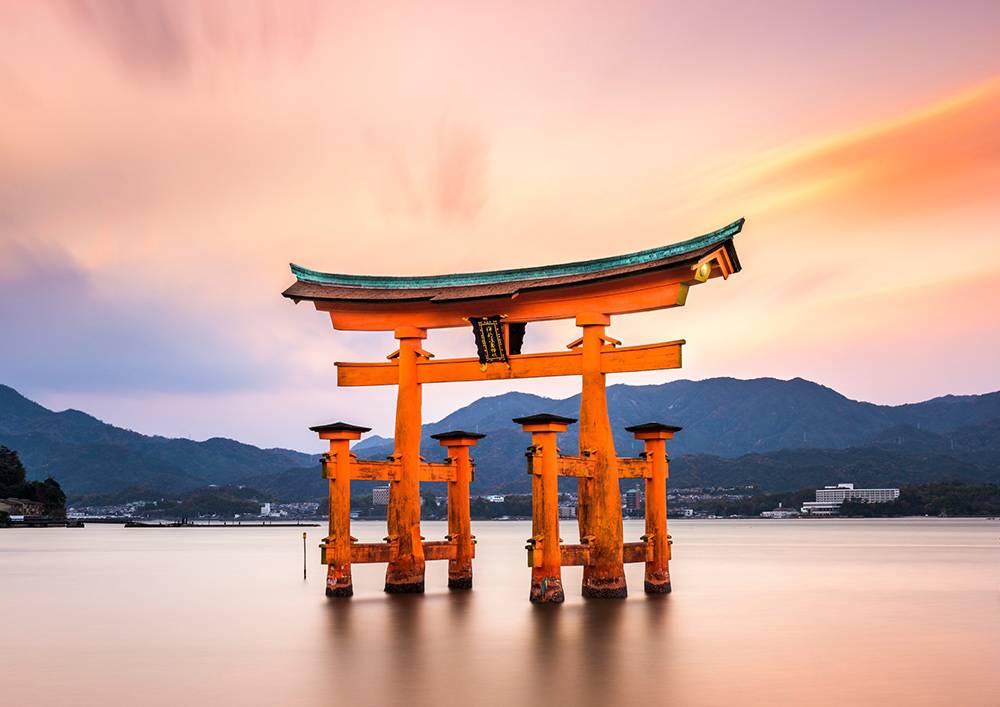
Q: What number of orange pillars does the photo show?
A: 6